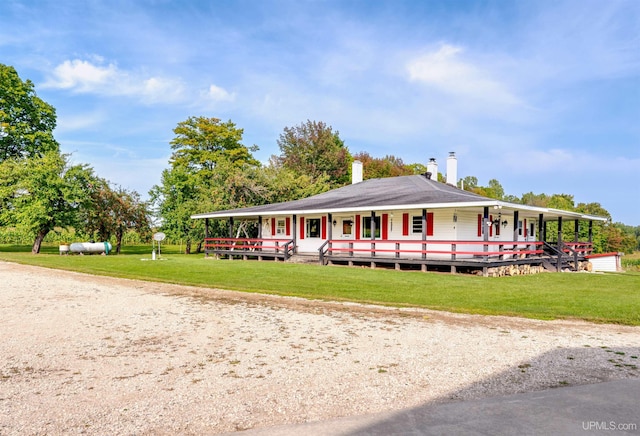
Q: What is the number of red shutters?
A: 11